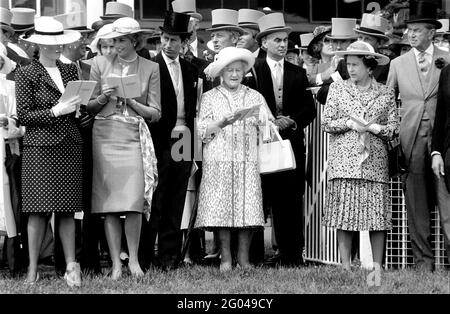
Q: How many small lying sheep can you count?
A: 0